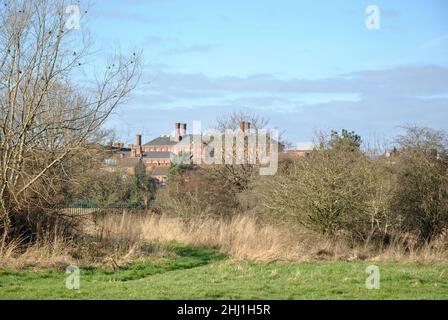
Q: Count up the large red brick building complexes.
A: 1